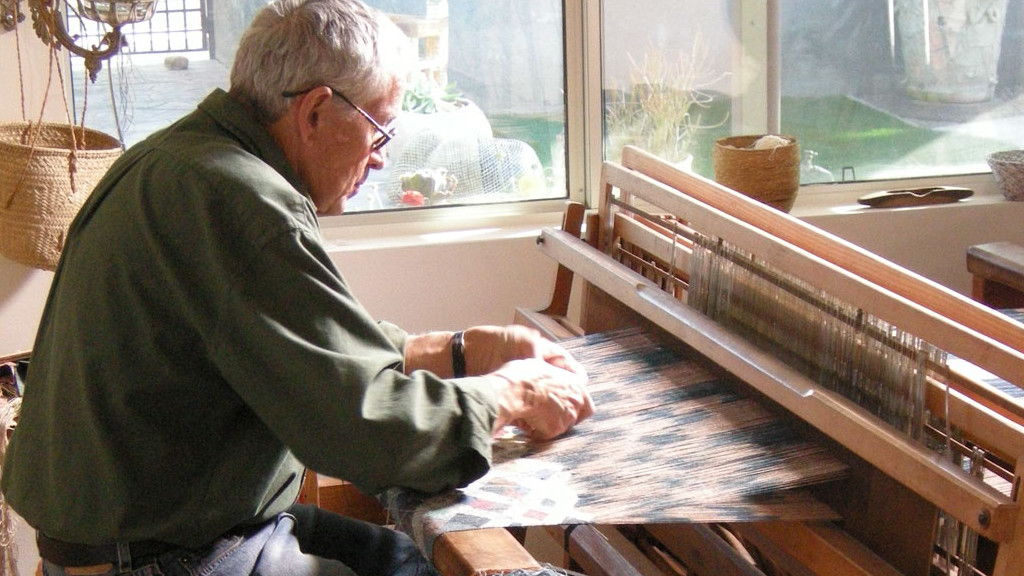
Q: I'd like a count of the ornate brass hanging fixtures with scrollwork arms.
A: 1